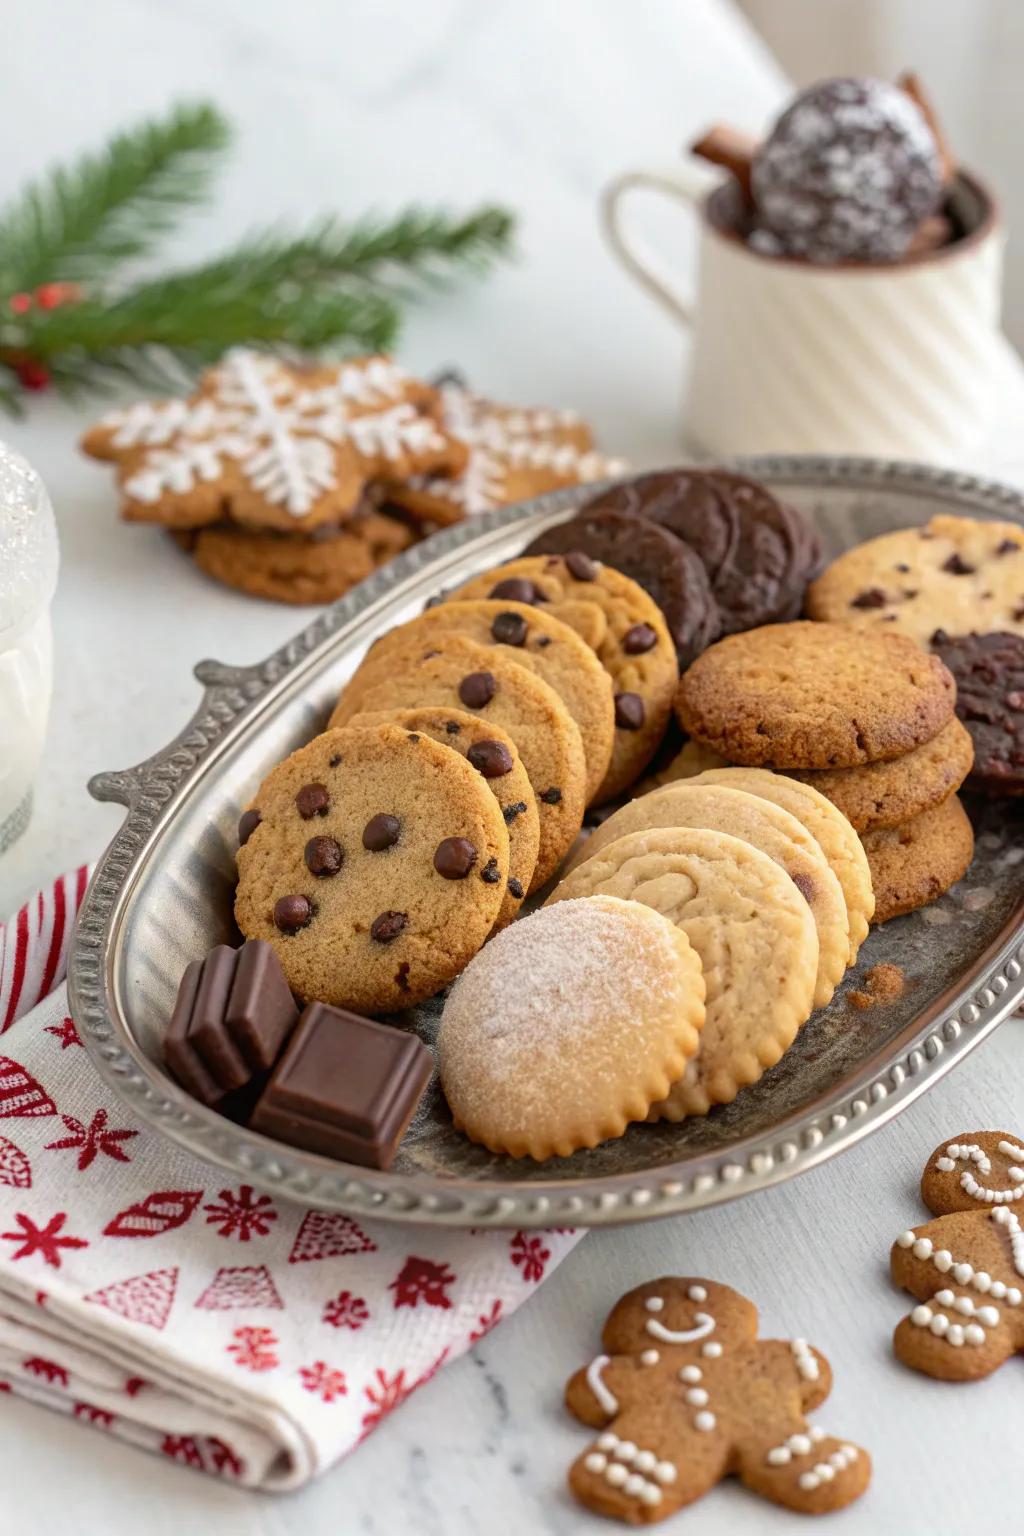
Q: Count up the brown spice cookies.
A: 3